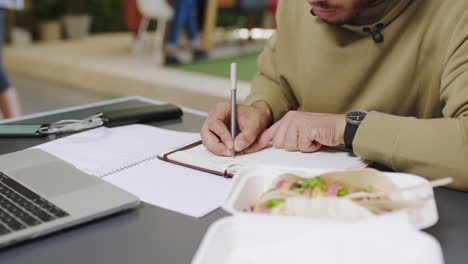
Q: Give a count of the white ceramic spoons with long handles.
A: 0